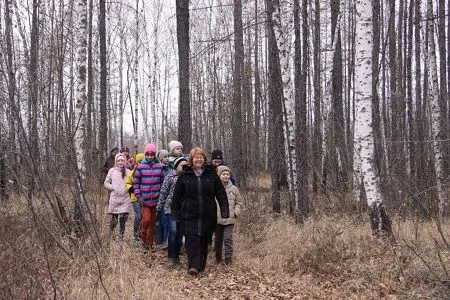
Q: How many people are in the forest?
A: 11